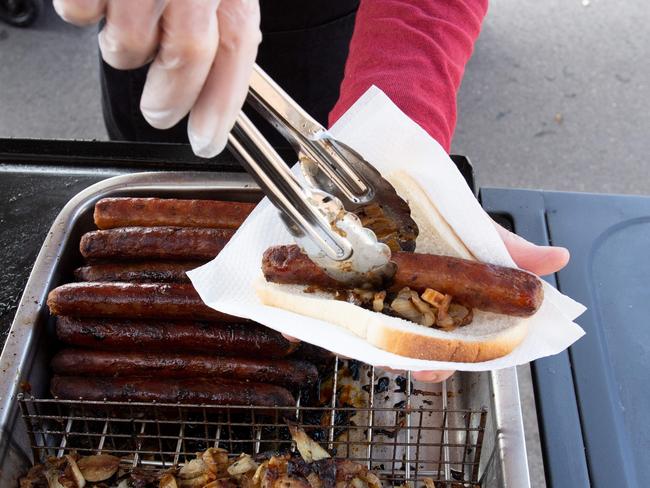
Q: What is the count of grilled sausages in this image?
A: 8